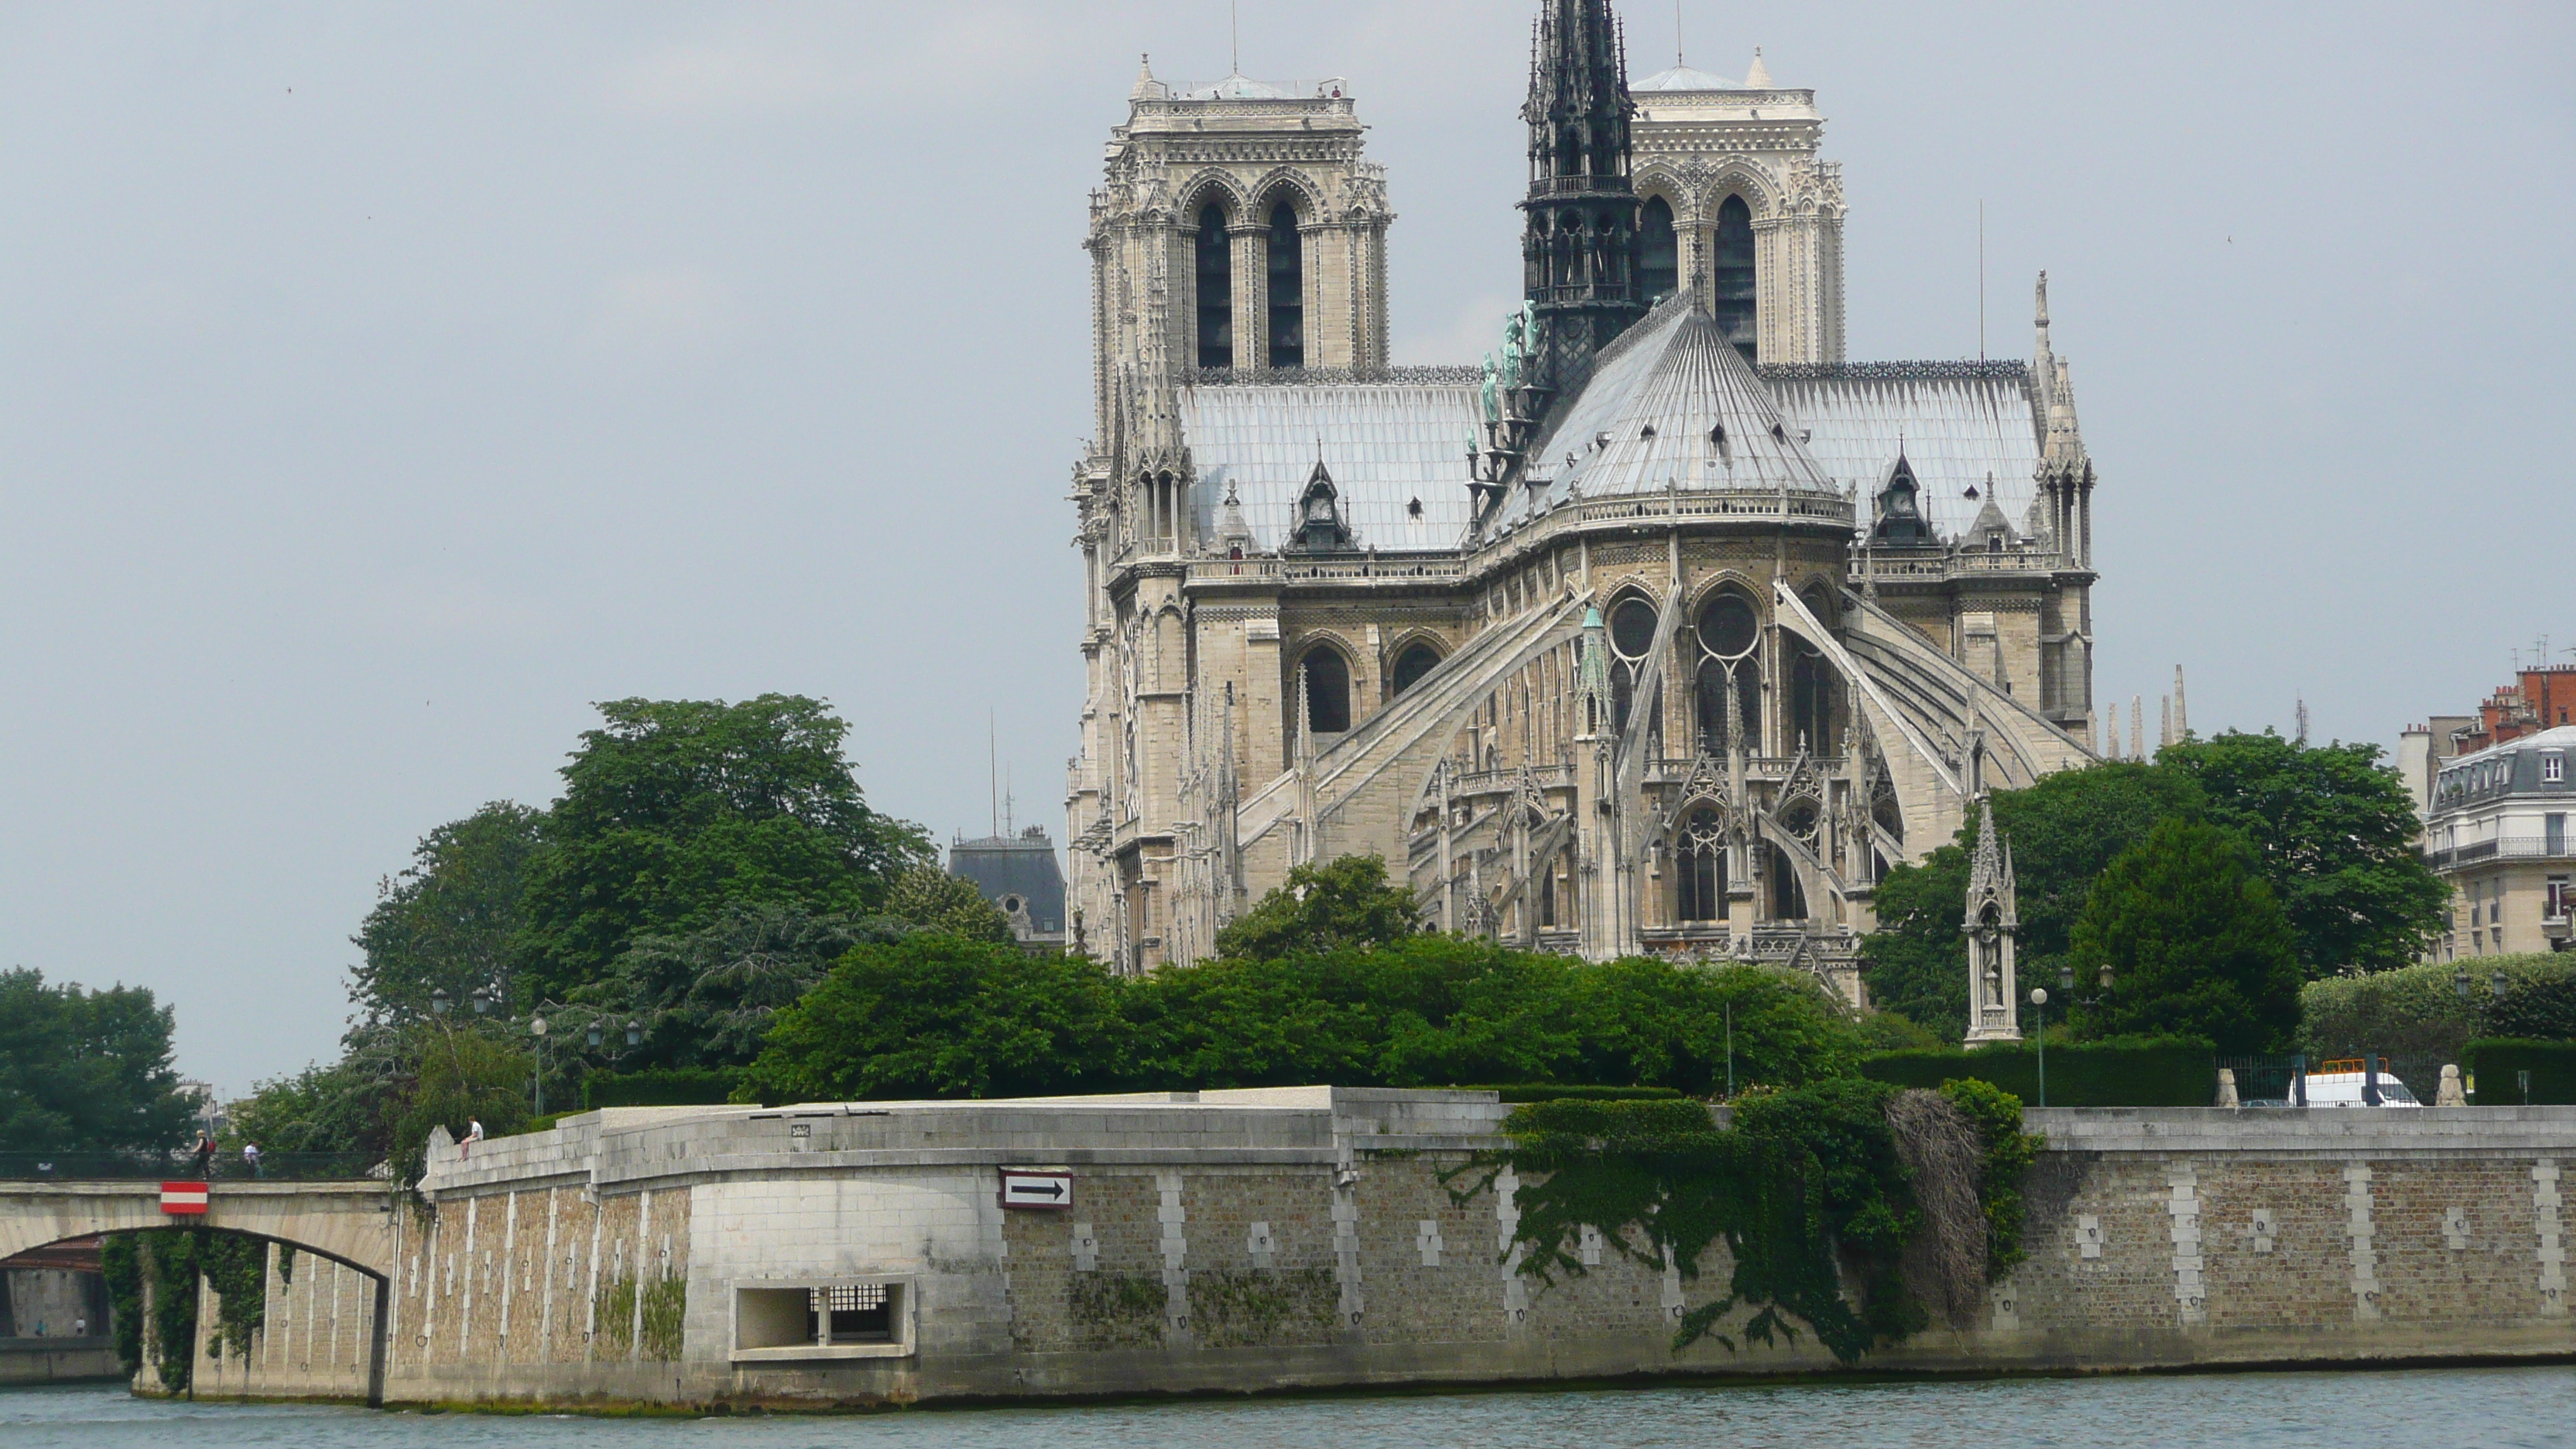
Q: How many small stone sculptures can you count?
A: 2